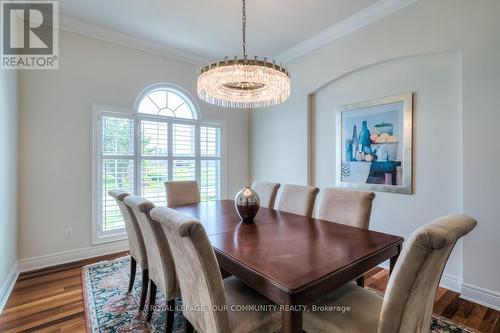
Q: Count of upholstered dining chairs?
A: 8